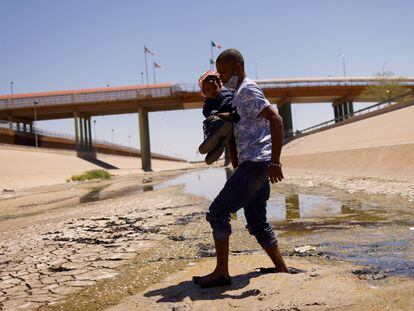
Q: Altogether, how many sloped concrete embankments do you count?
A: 2